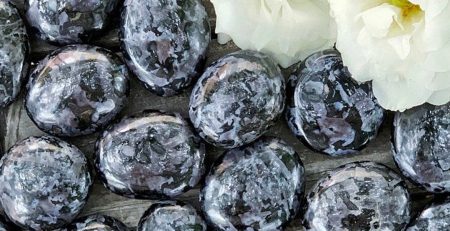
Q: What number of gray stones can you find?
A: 14